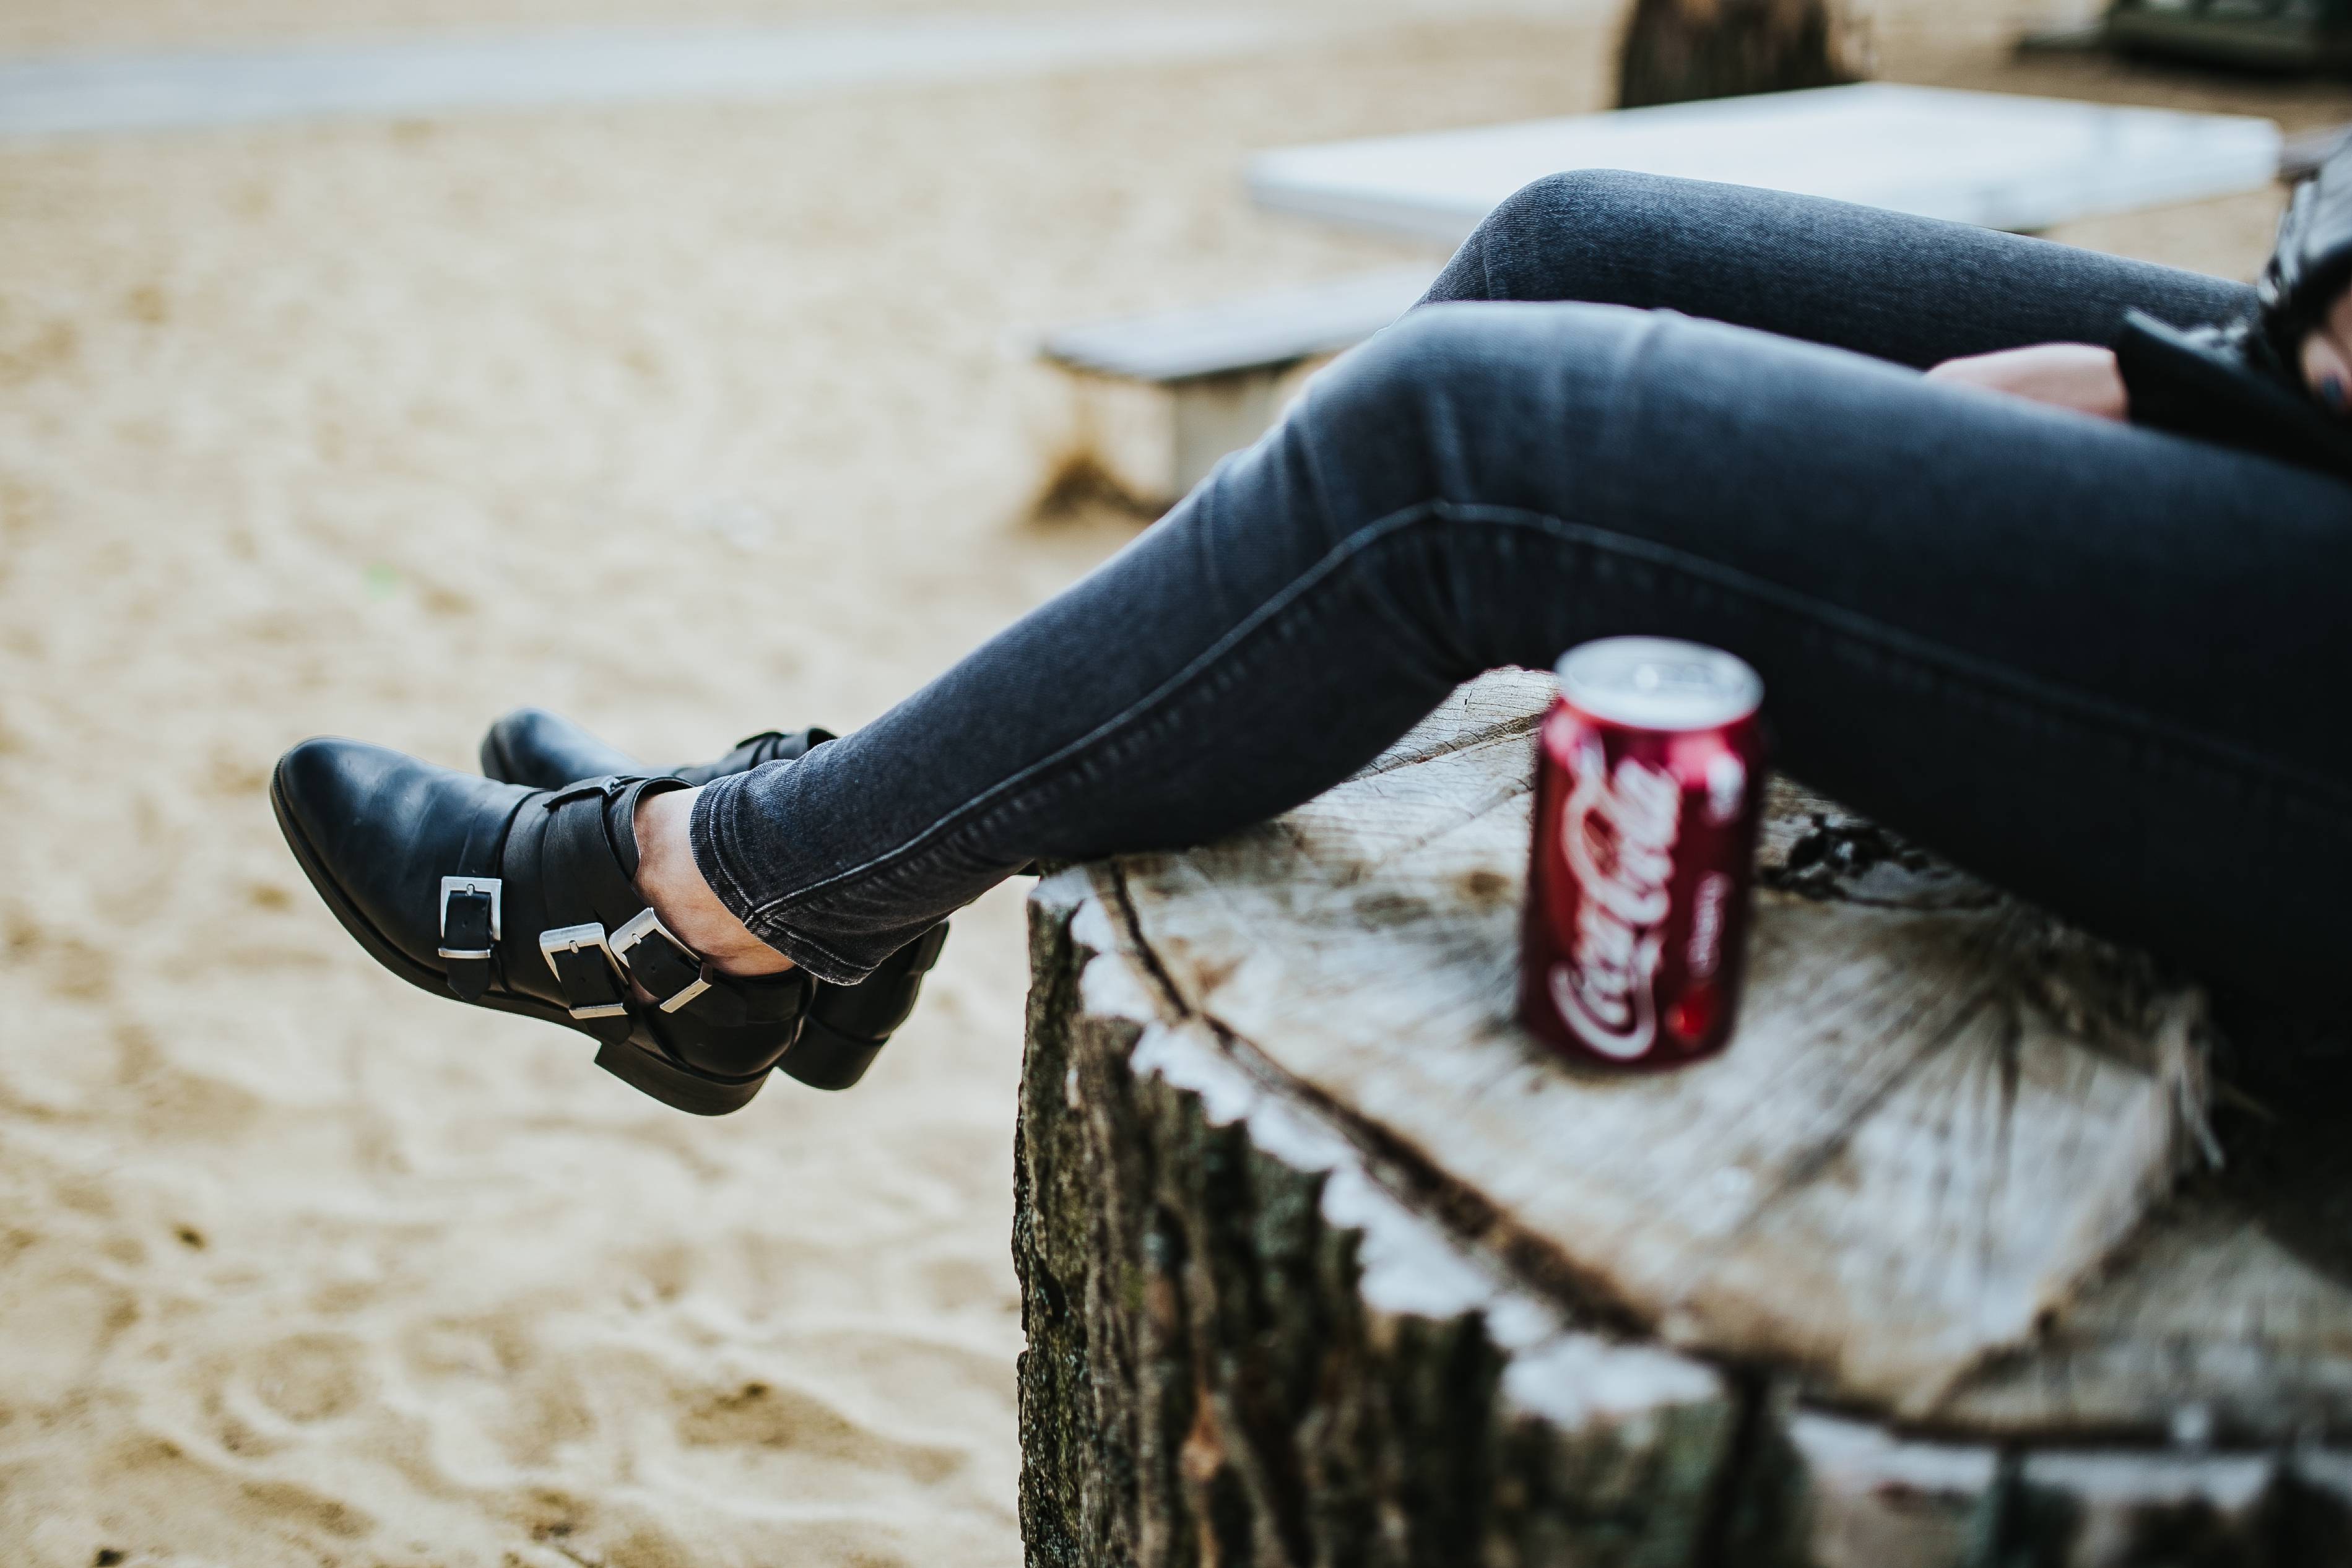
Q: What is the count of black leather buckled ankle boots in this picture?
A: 2